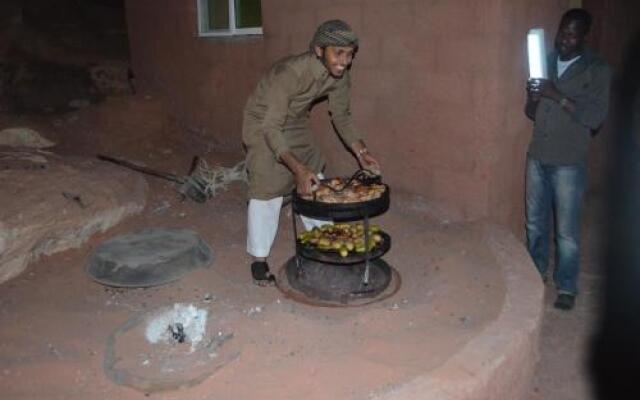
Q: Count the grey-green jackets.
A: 1